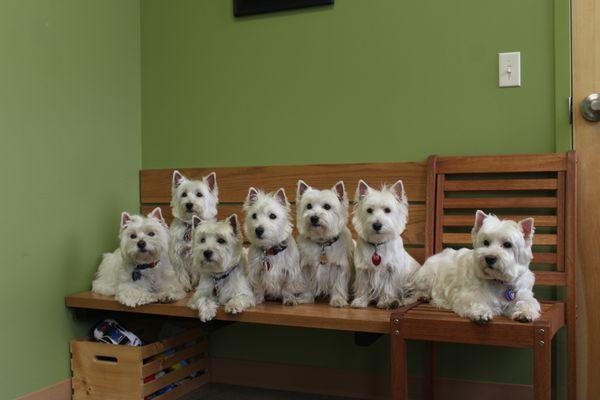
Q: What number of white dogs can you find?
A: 7